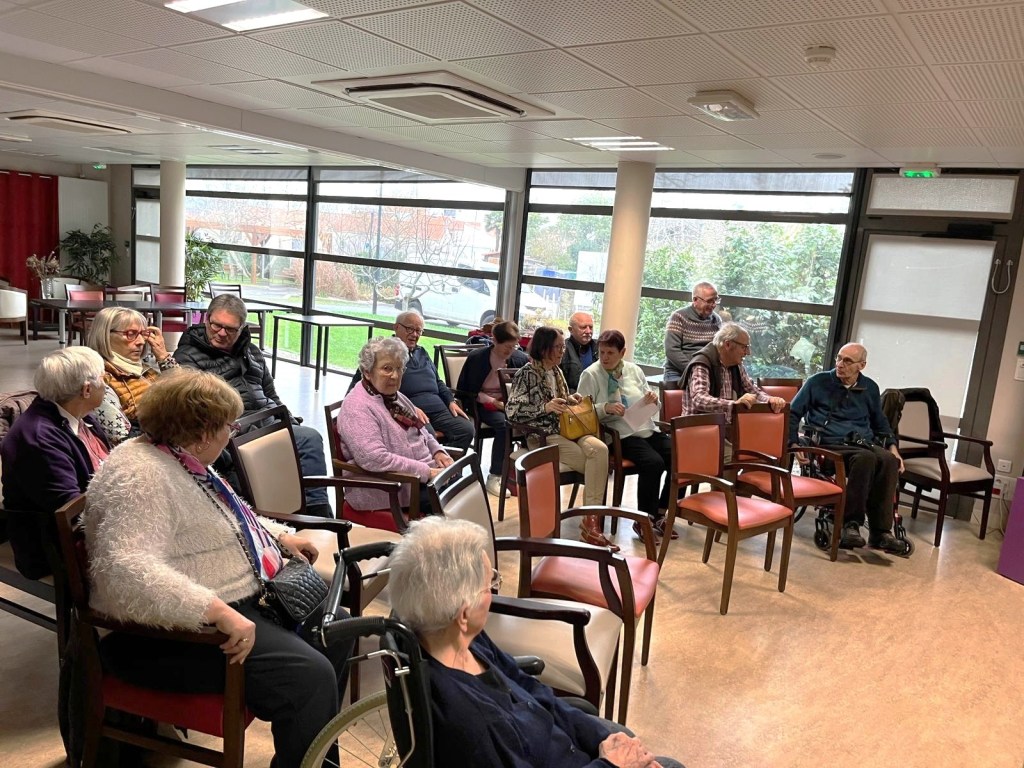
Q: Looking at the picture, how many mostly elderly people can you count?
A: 14